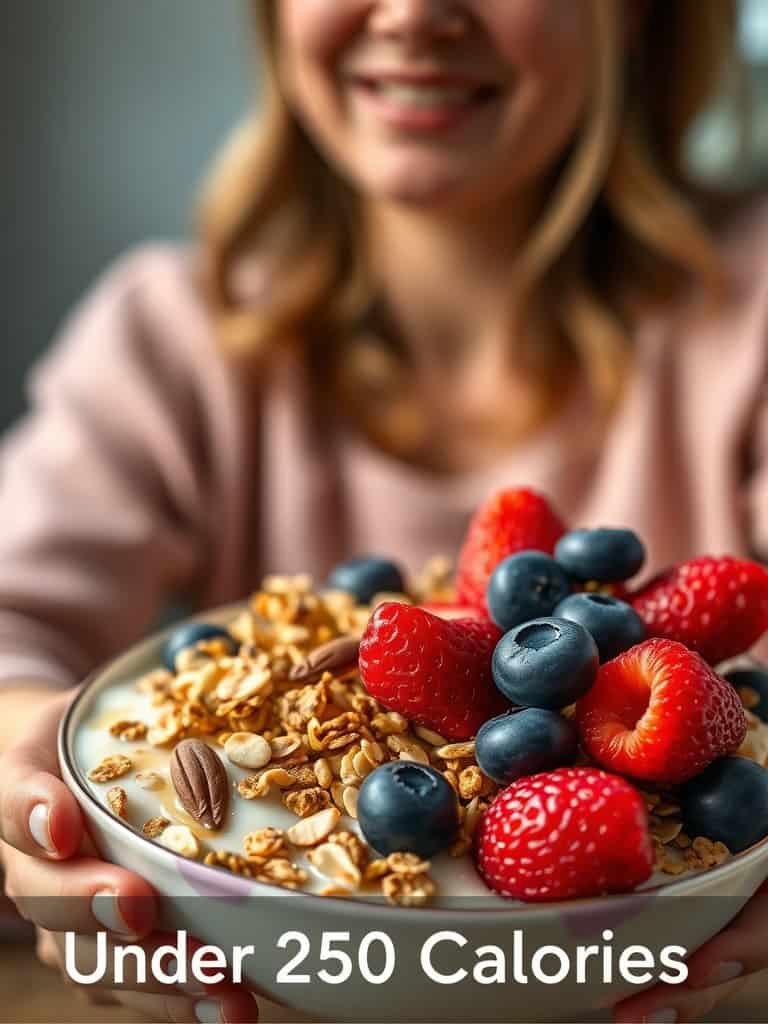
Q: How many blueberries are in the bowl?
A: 10